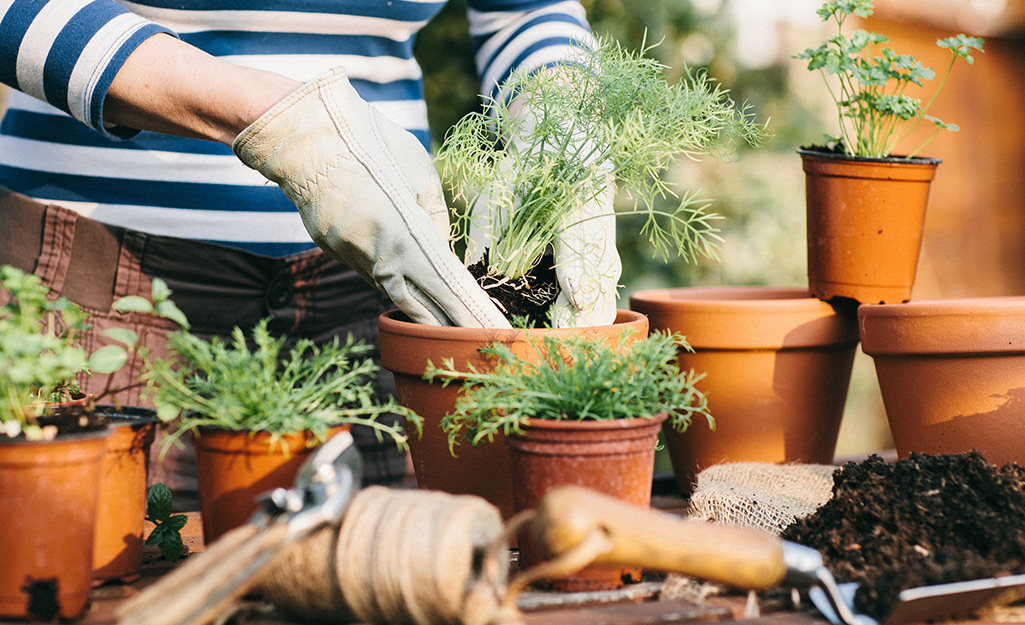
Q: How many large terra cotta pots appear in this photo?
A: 3